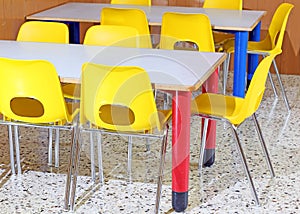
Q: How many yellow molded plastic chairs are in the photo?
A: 10